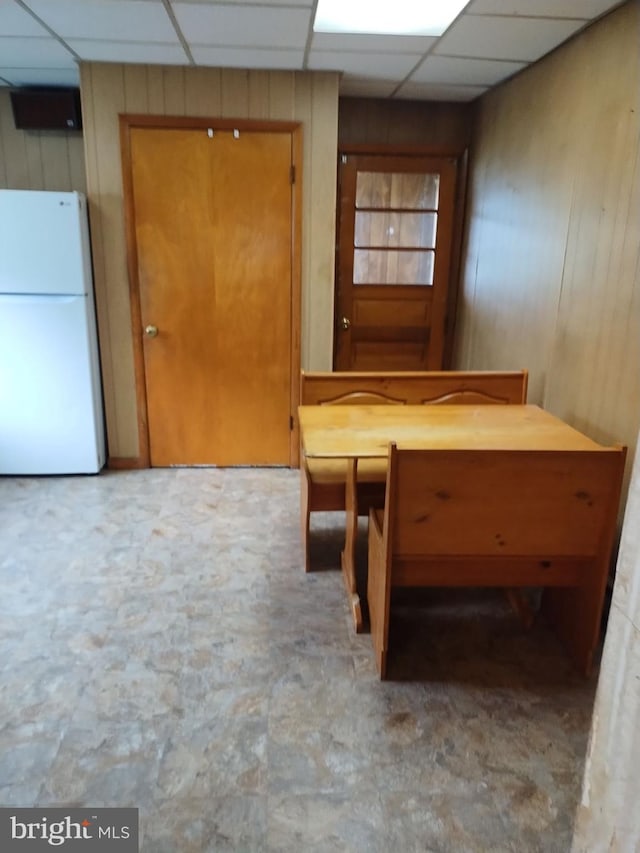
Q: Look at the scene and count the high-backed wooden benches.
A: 2